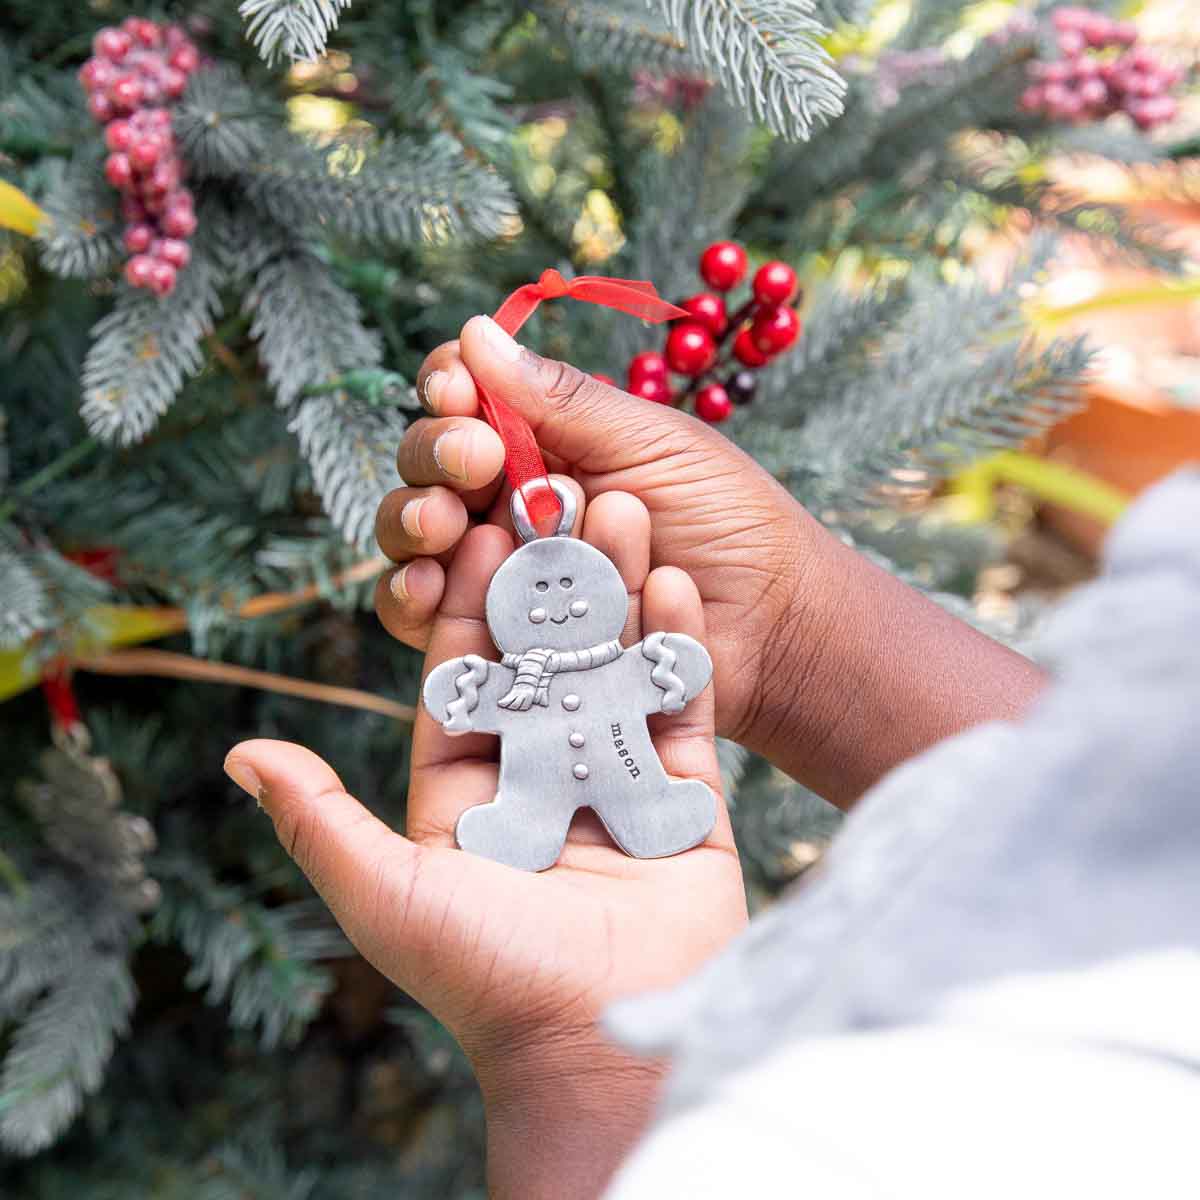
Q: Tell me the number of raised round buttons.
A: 3